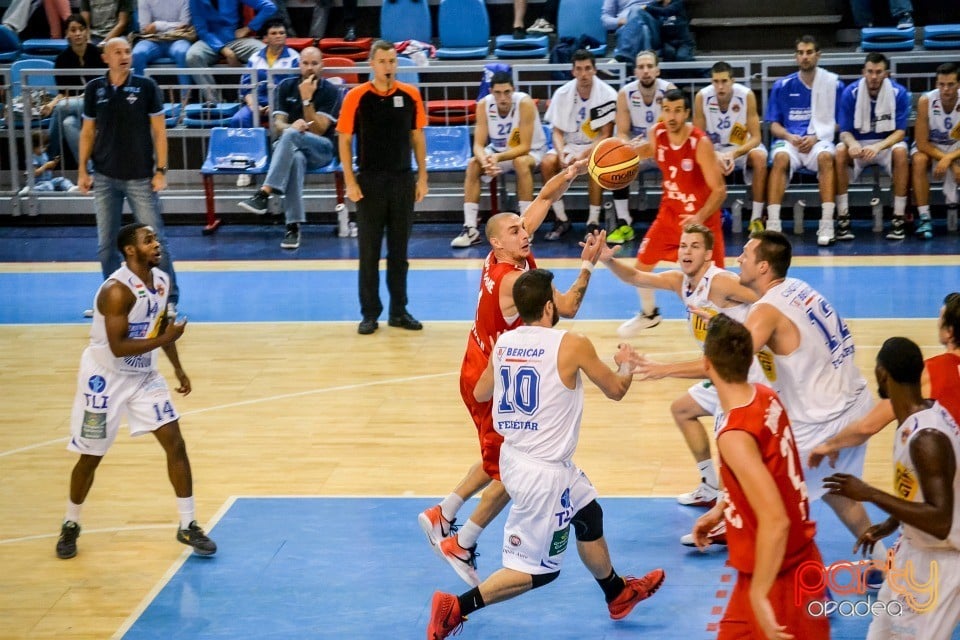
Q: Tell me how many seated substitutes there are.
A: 7